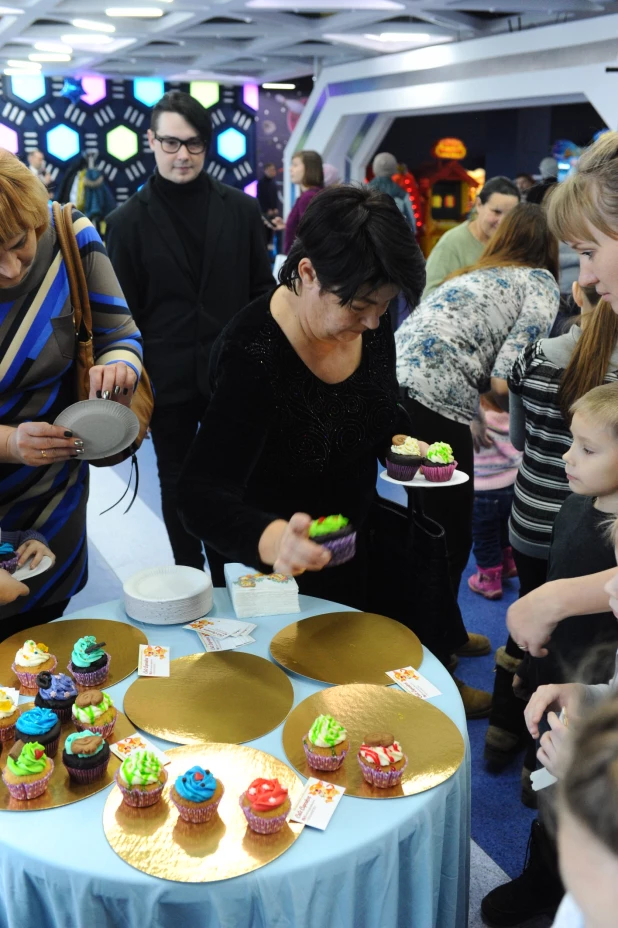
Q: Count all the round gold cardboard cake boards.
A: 6